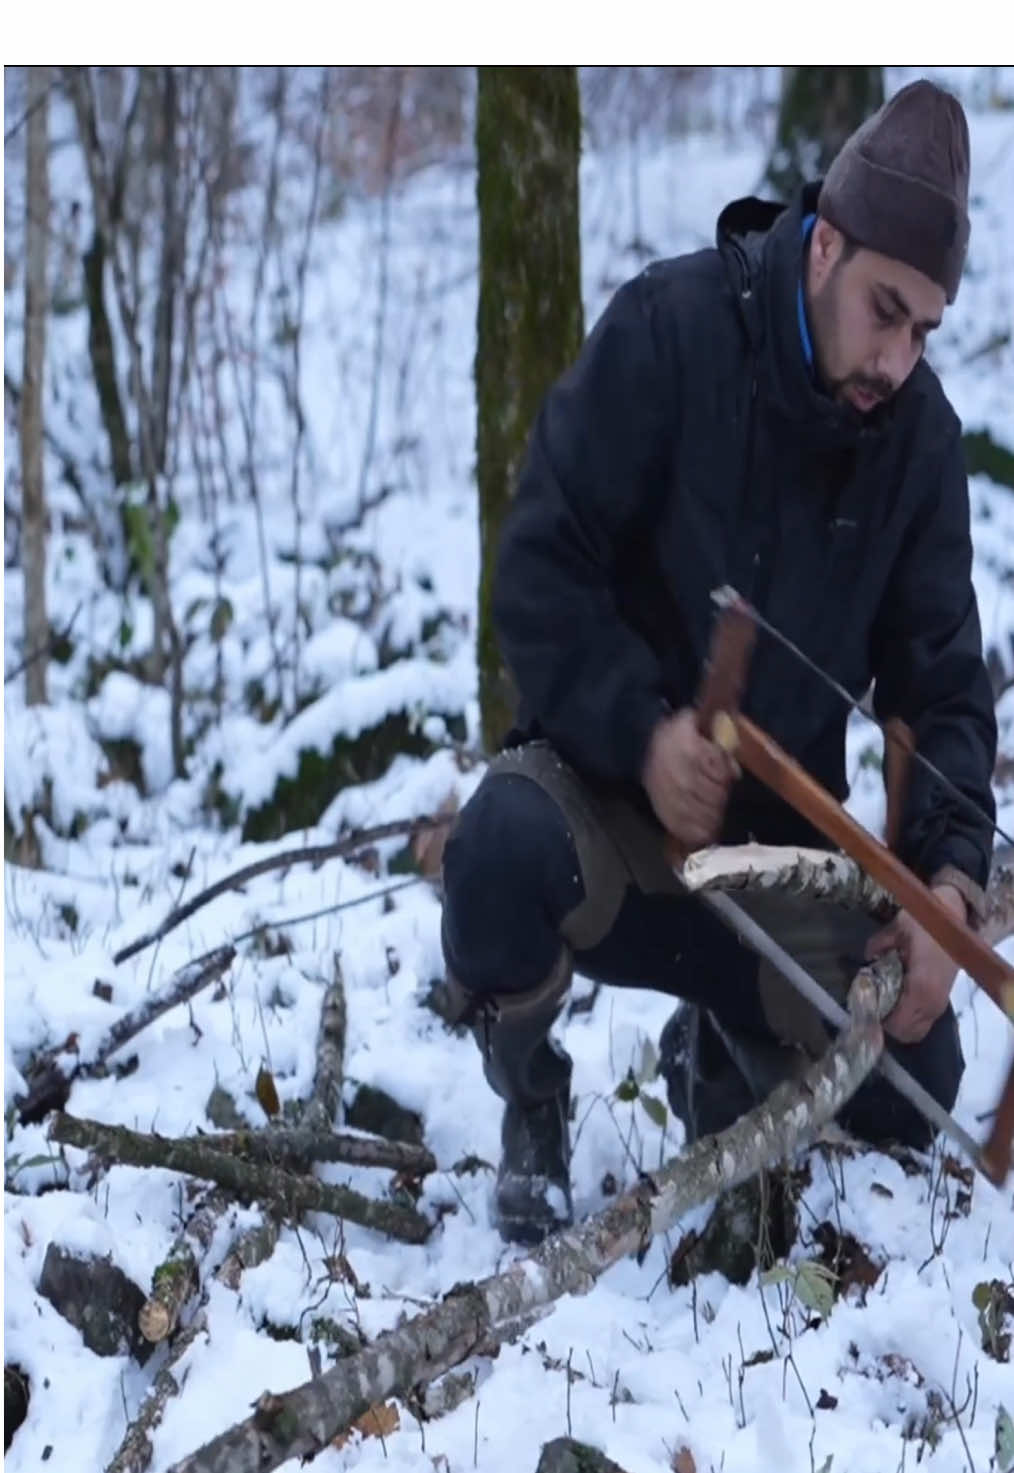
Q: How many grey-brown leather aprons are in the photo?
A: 0